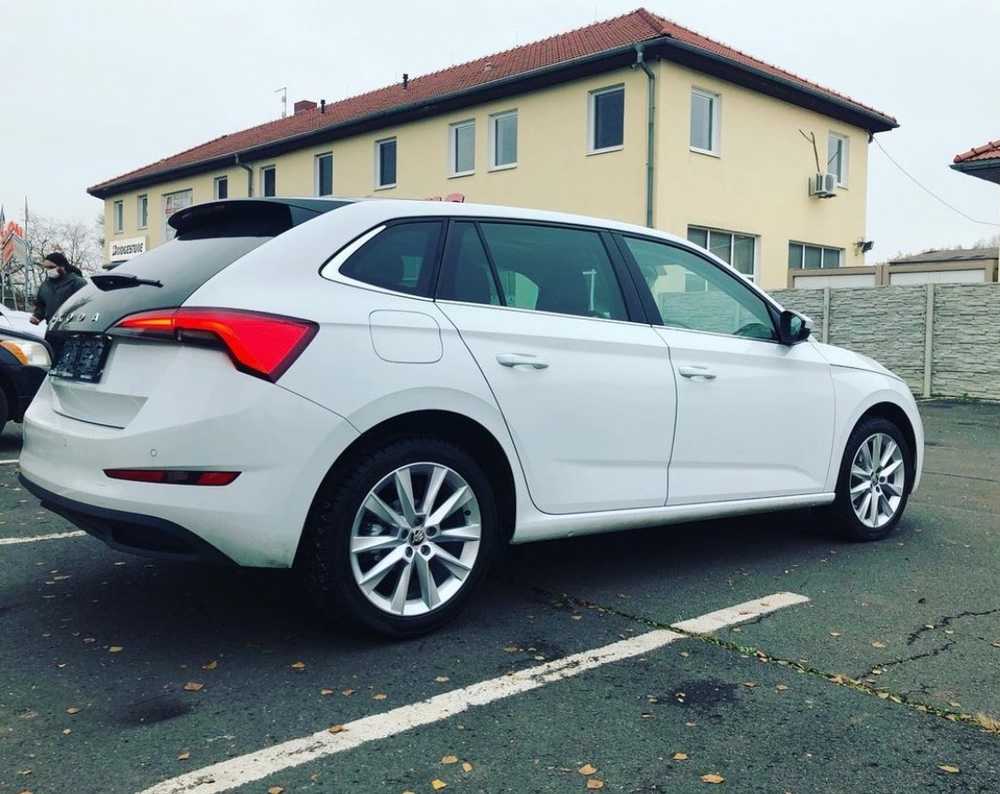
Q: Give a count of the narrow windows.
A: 11